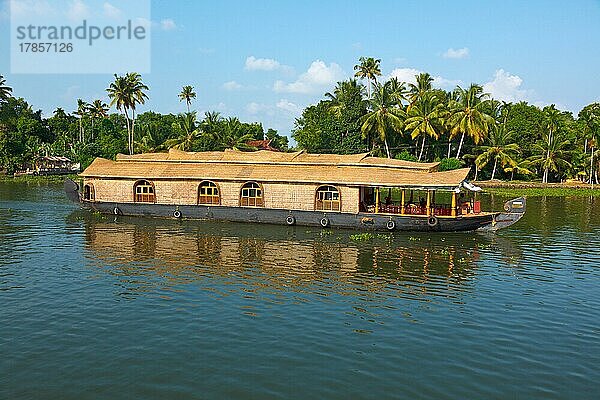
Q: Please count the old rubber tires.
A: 6